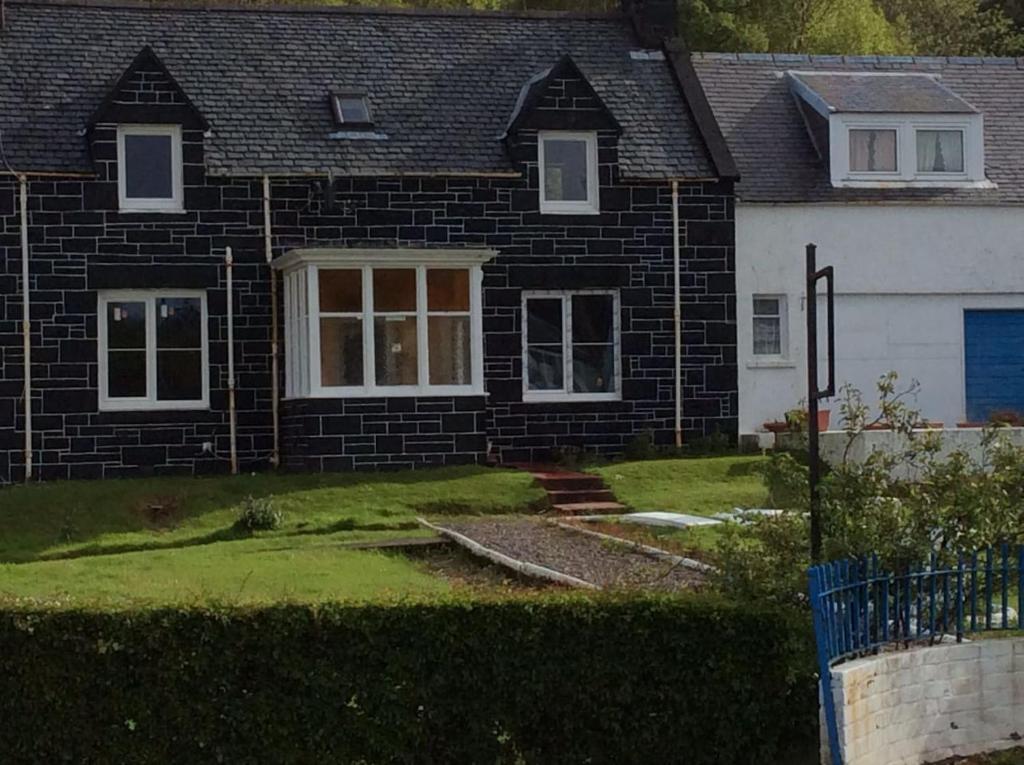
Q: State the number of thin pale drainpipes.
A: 4